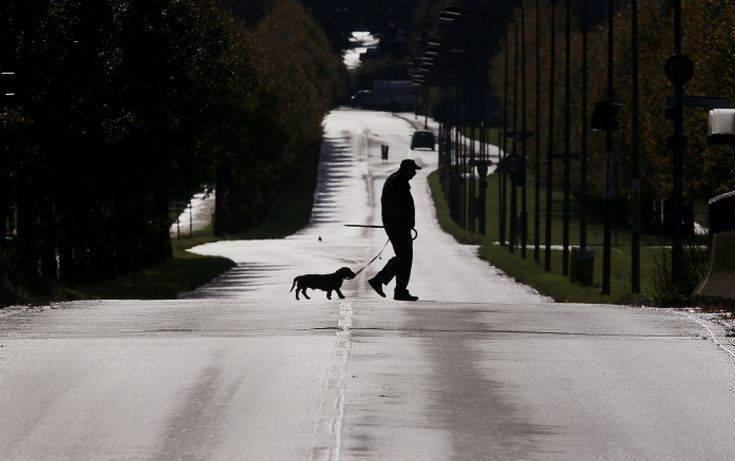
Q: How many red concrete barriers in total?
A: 0